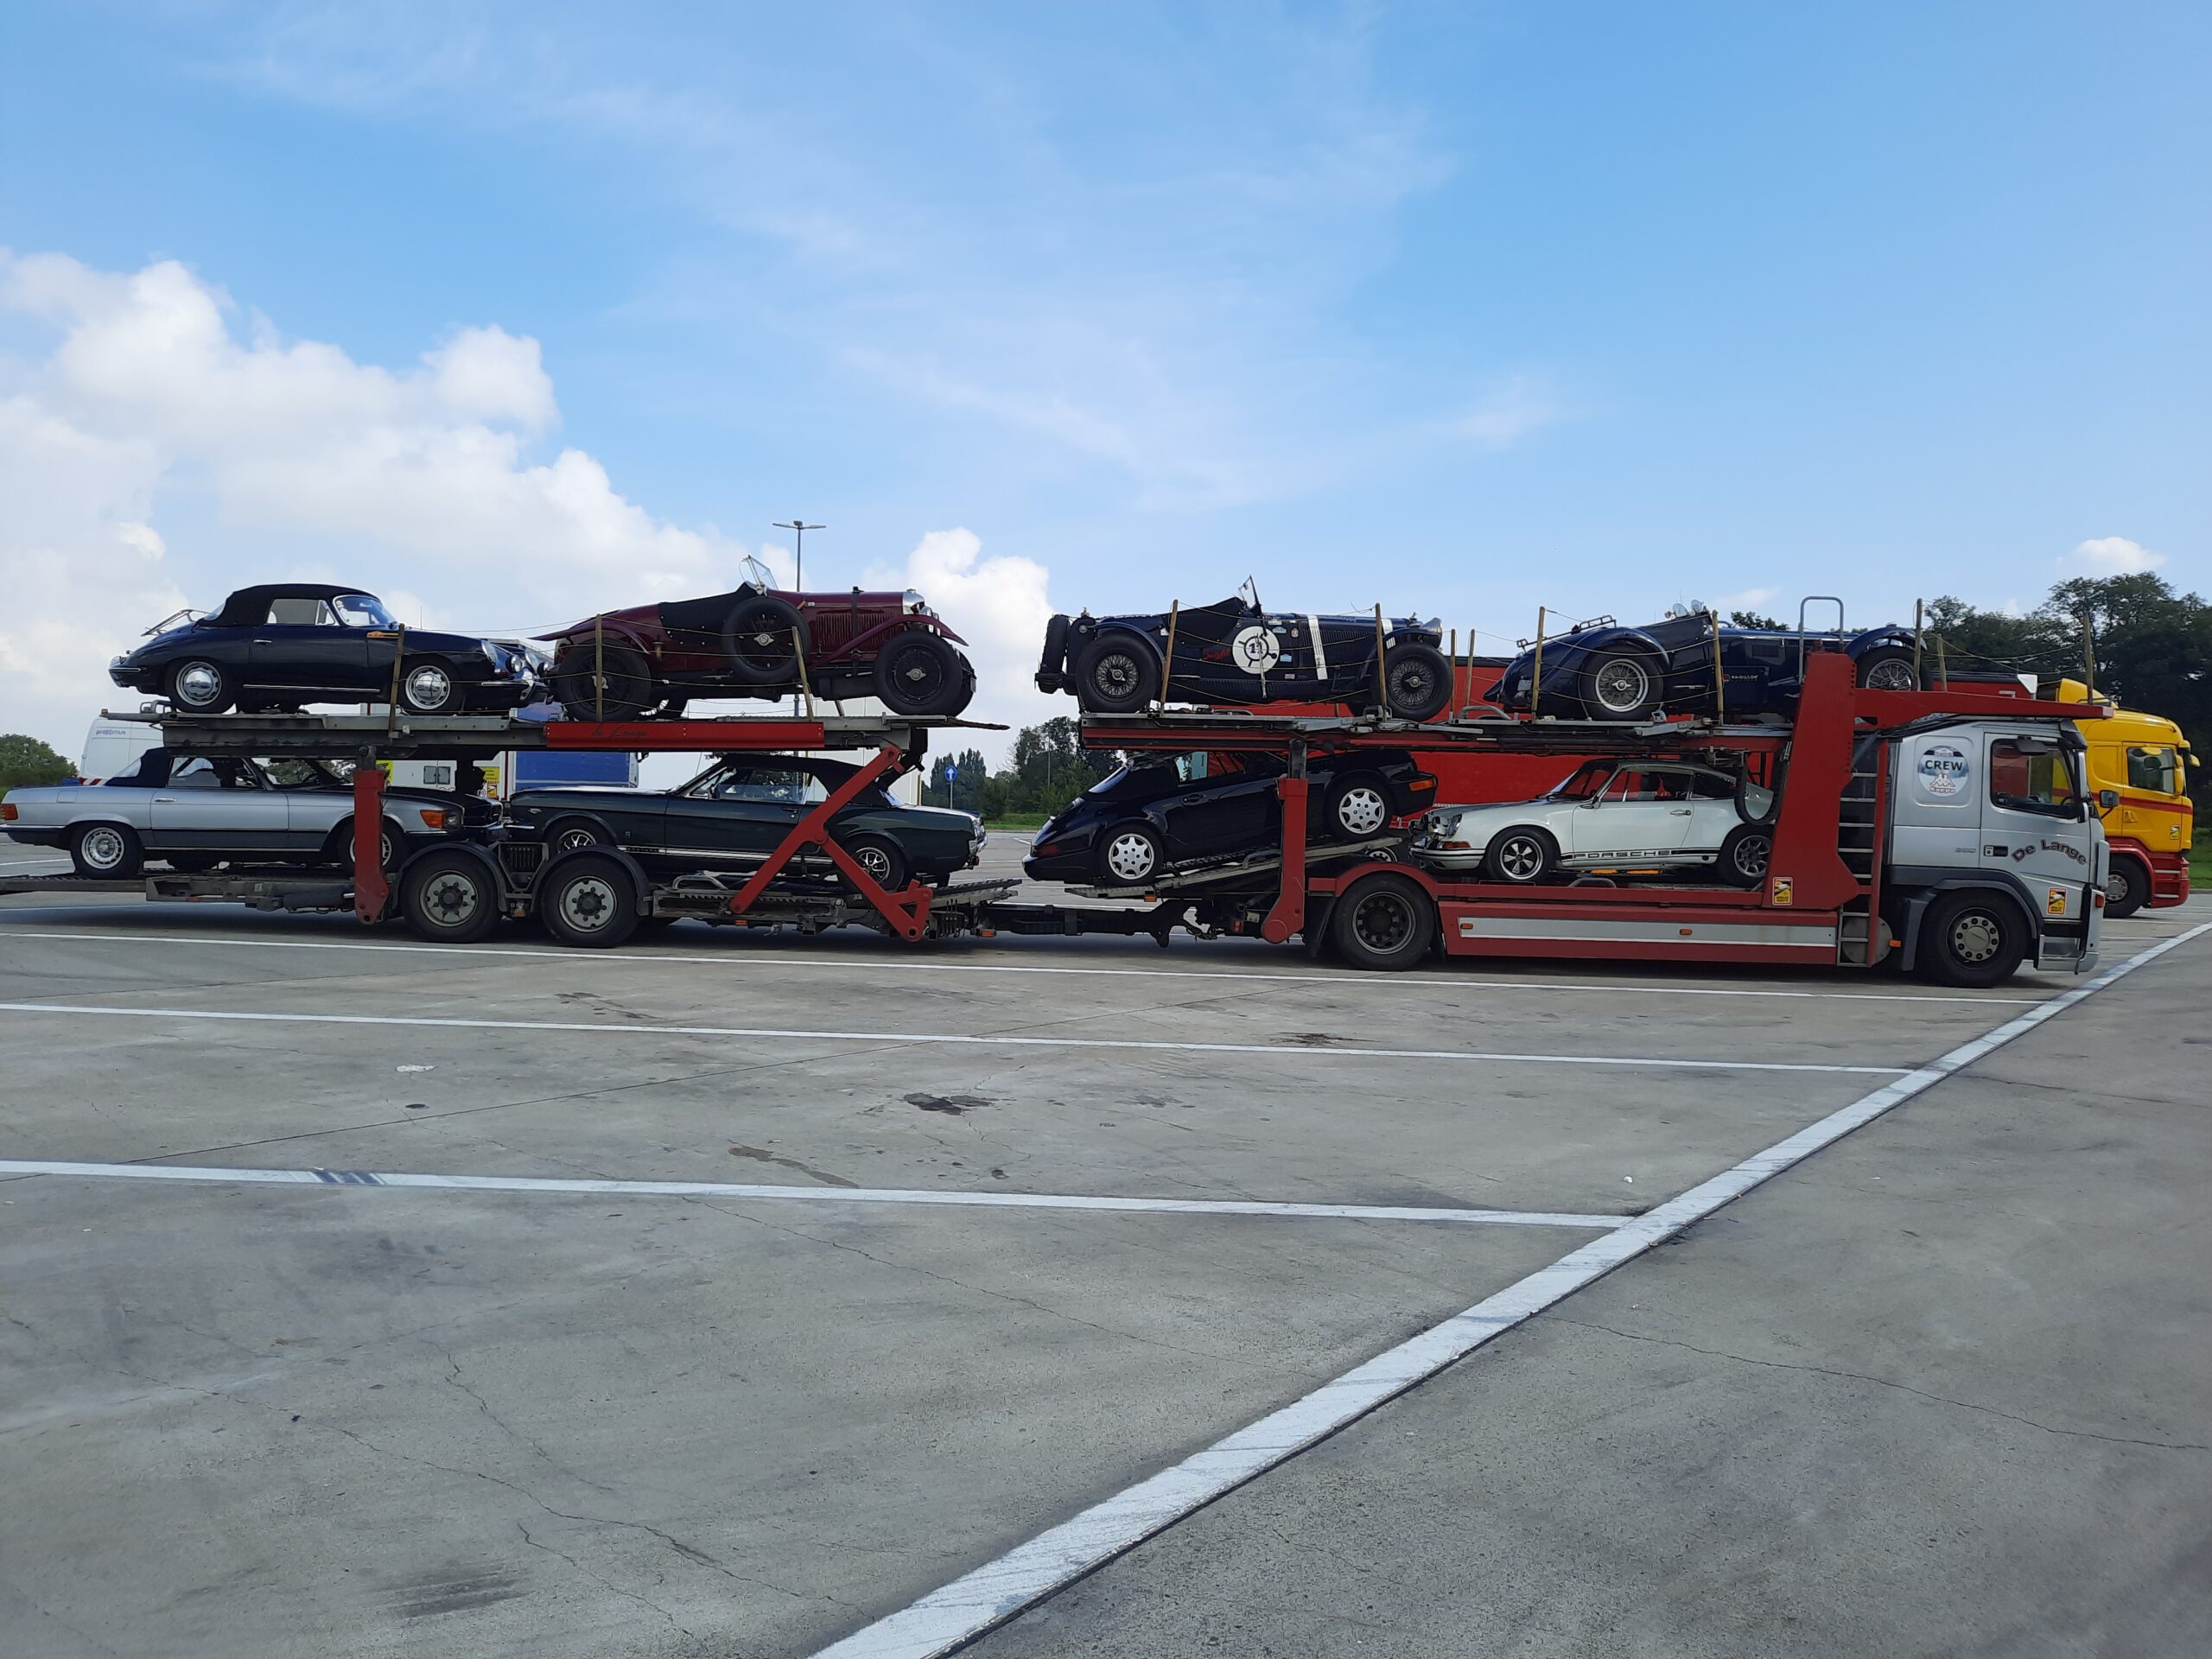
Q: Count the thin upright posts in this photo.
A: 12